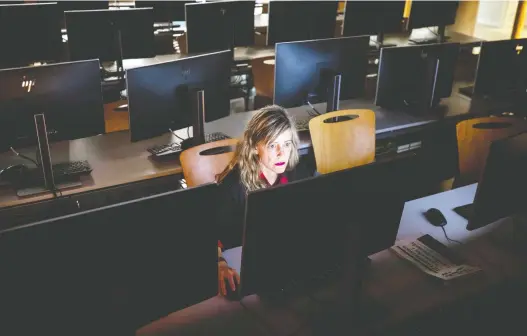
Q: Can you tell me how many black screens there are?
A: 14